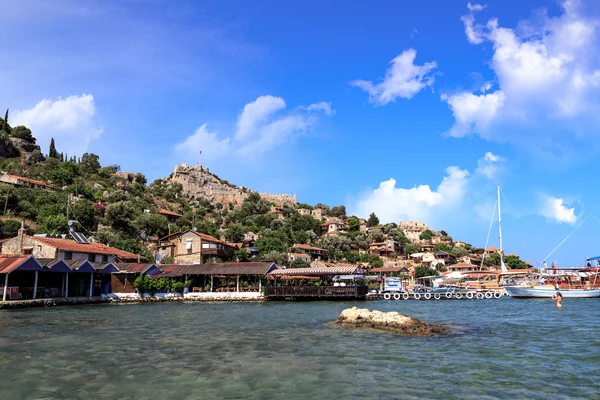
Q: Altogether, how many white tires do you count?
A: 12